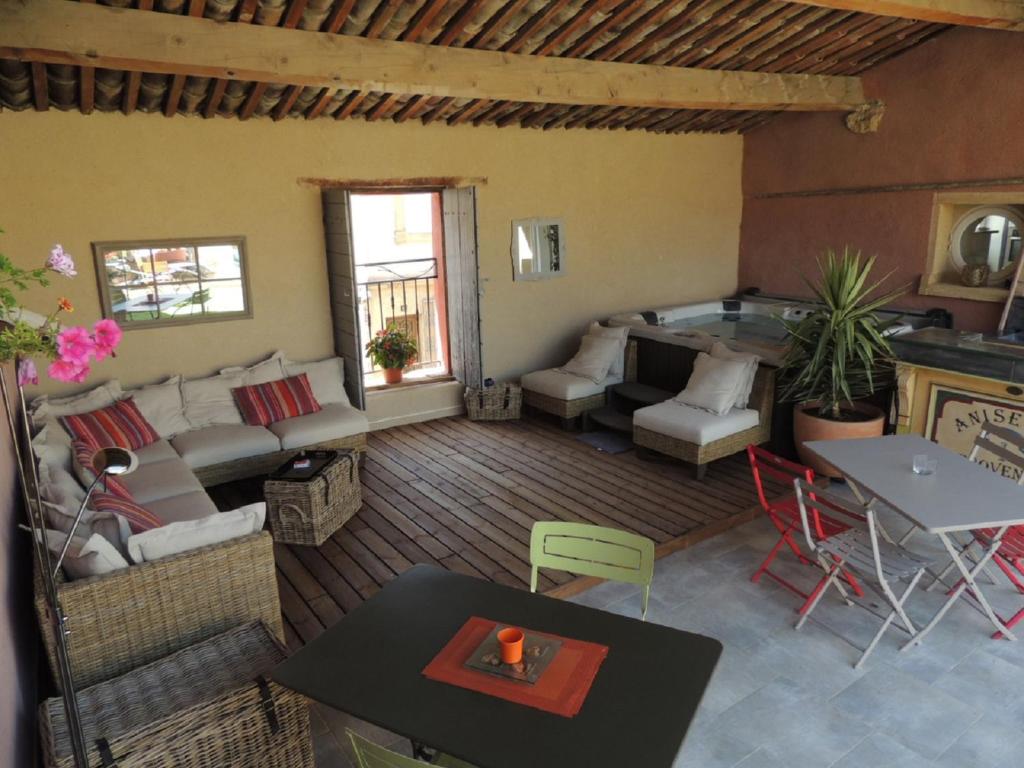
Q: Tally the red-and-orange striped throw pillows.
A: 4